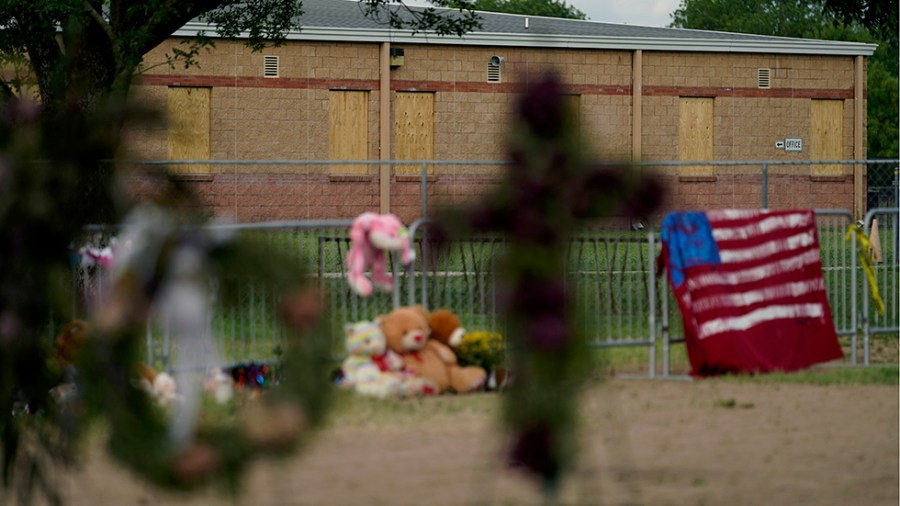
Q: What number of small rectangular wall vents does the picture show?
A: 3